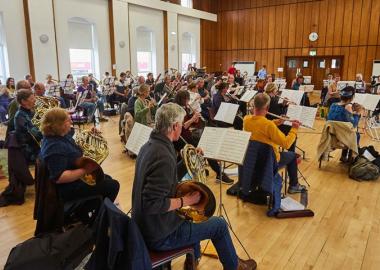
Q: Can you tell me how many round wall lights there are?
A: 3